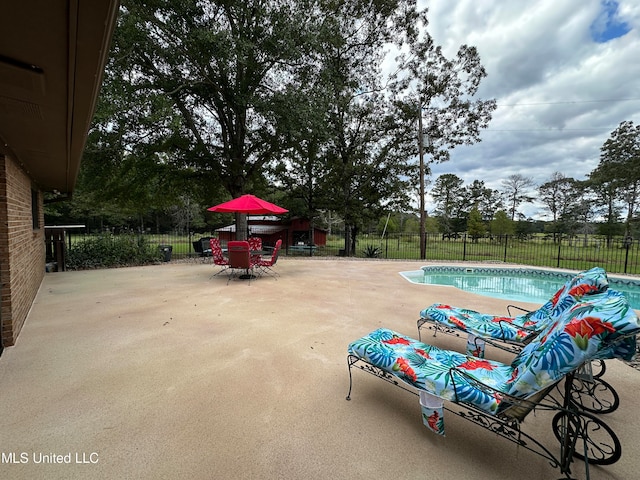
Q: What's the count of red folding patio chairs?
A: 4